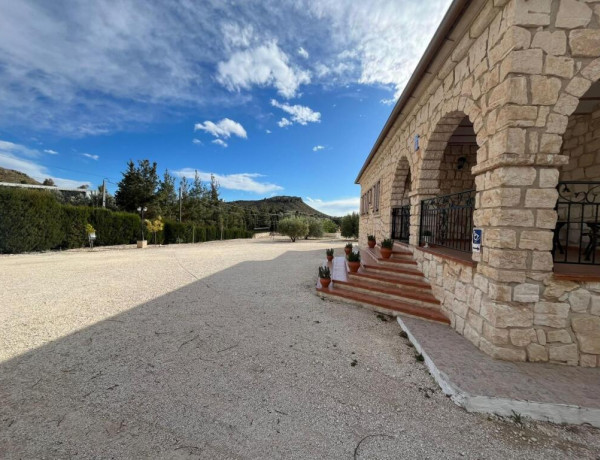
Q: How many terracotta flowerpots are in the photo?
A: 6